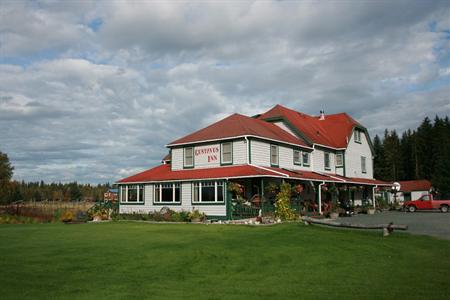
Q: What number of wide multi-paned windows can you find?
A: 3